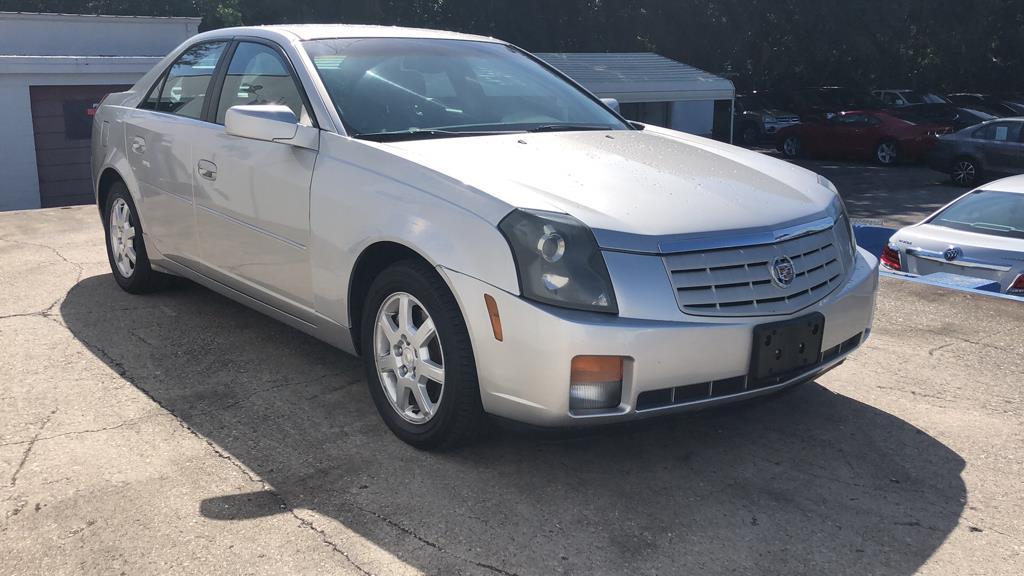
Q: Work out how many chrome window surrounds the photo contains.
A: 0